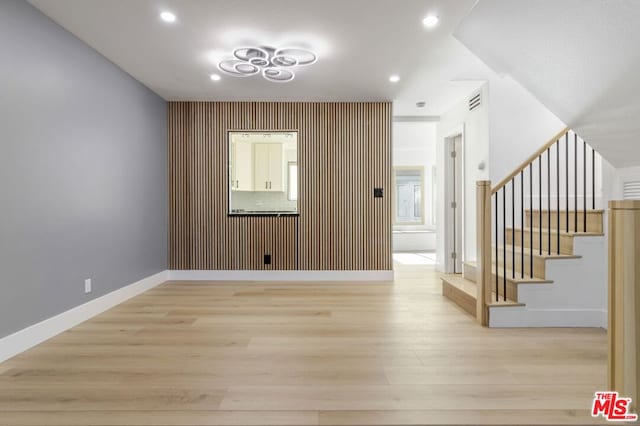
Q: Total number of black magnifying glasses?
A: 0